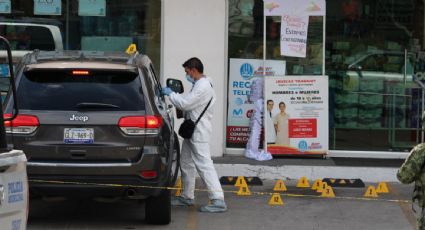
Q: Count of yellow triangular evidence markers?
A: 12